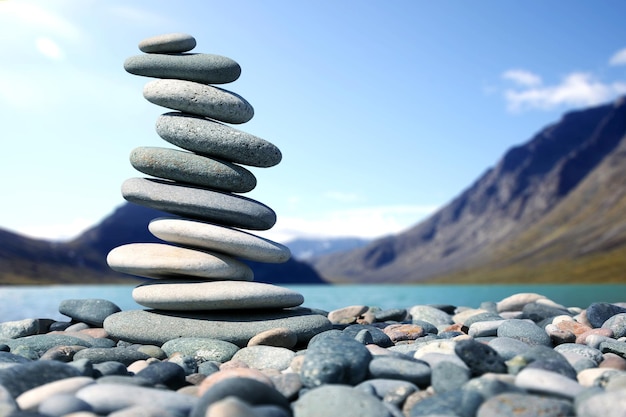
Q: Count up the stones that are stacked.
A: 10